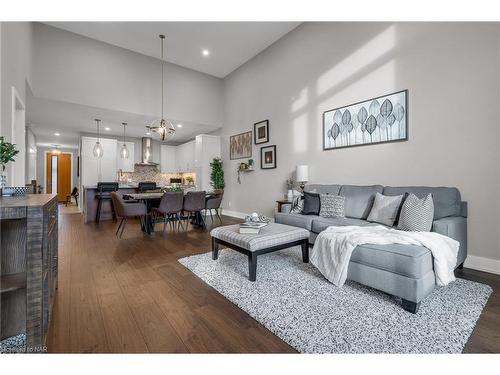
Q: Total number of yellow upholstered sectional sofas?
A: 0